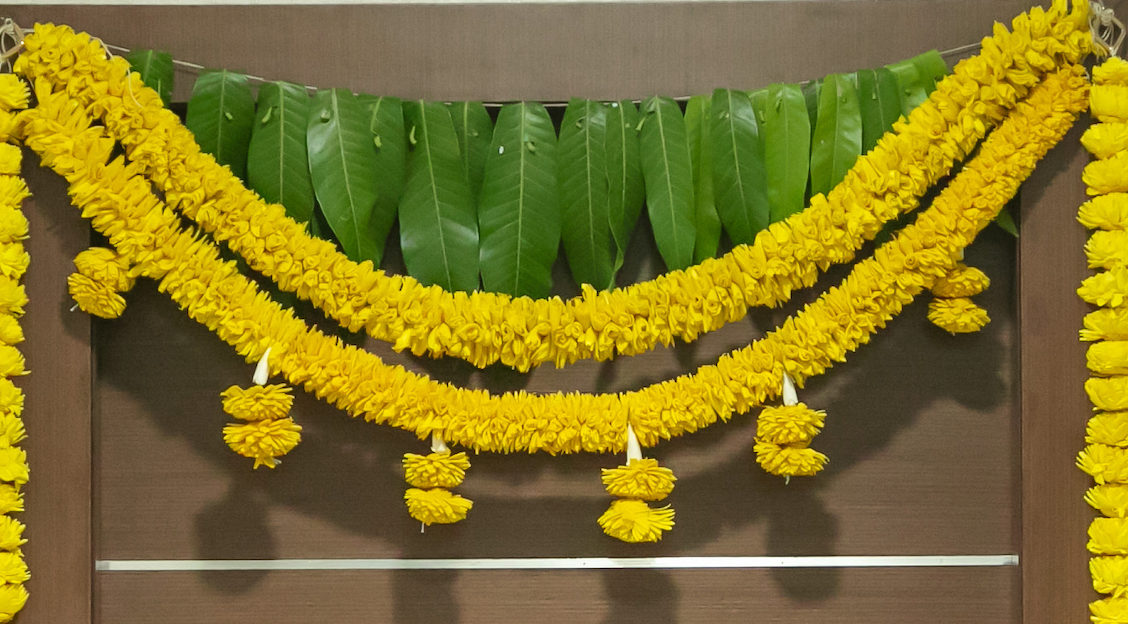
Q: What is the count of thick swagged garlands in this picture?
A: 2